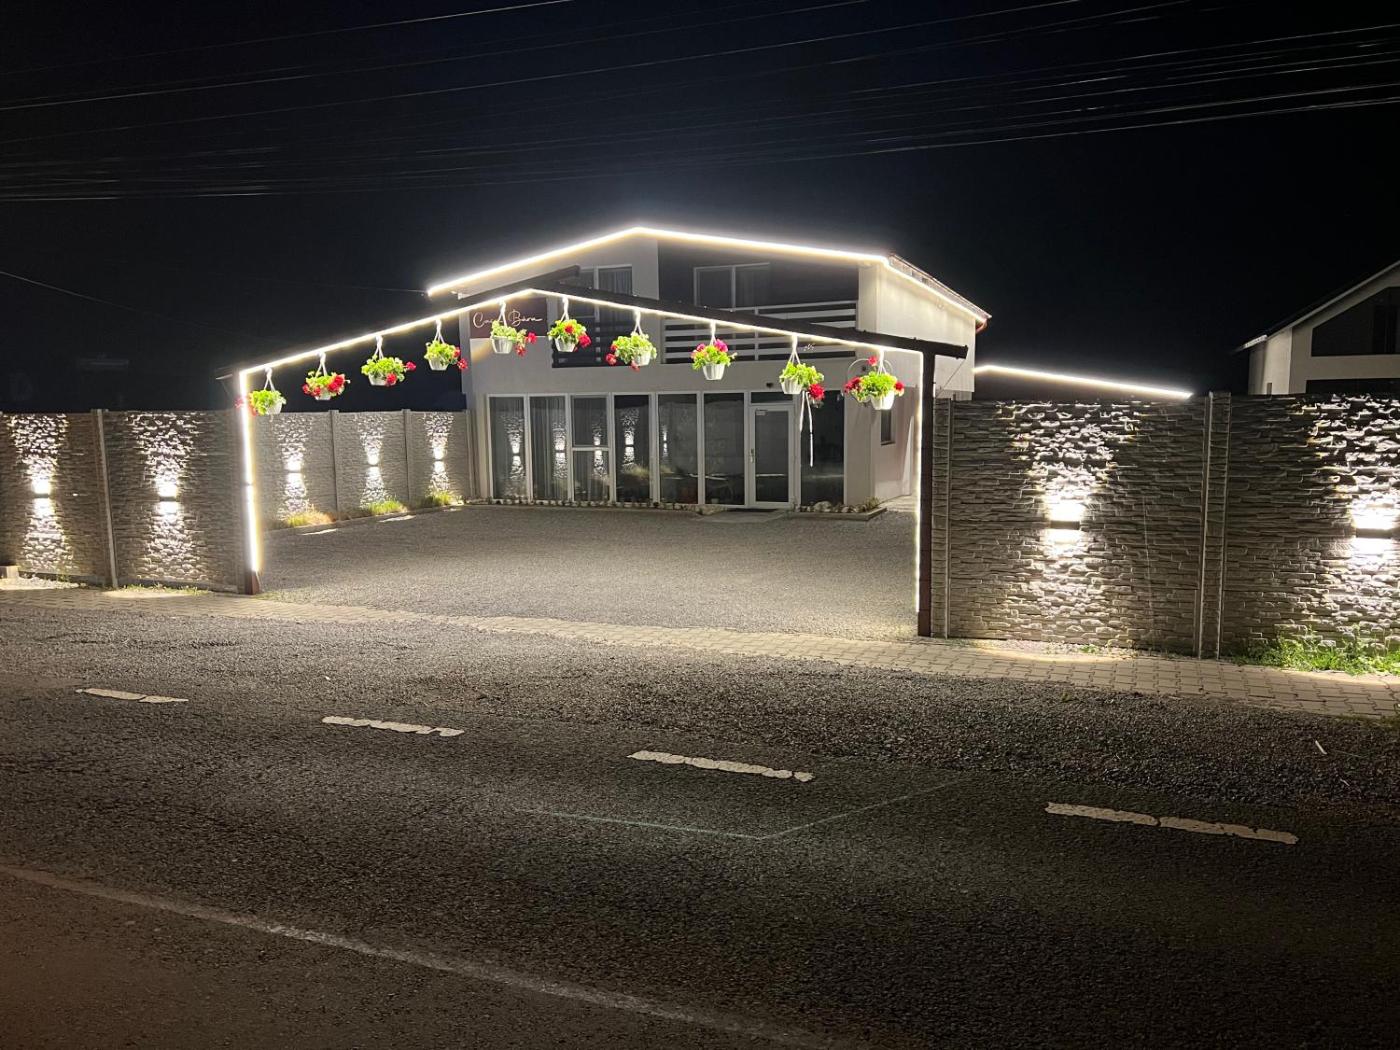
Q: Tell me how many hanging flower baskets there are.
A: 10